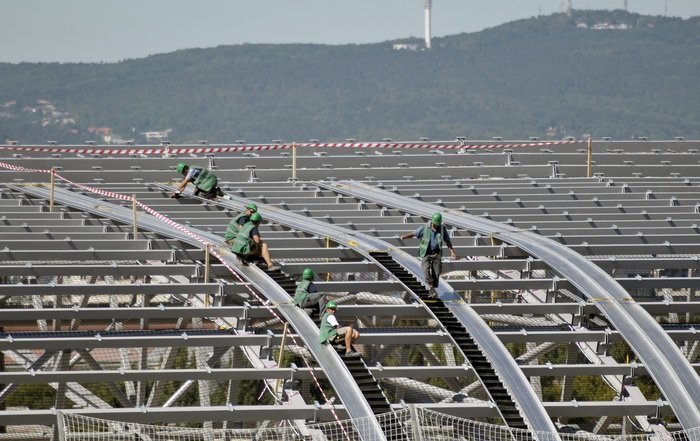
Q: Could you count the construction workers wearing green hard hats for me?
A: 6